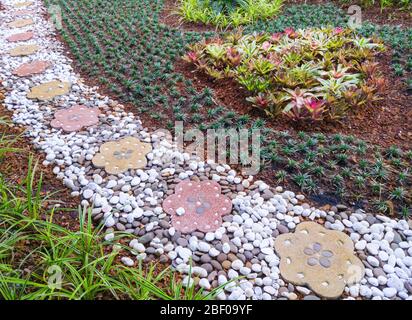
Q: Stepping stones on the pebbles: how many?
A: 11